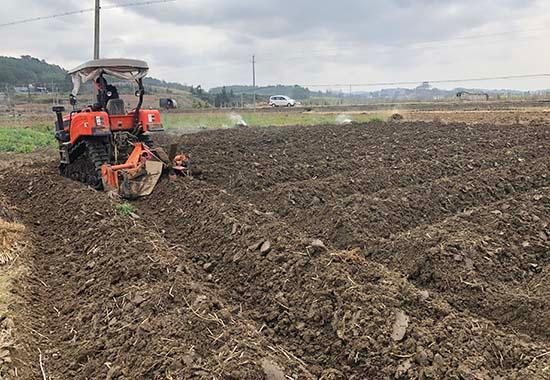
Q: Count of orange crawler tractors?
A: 1